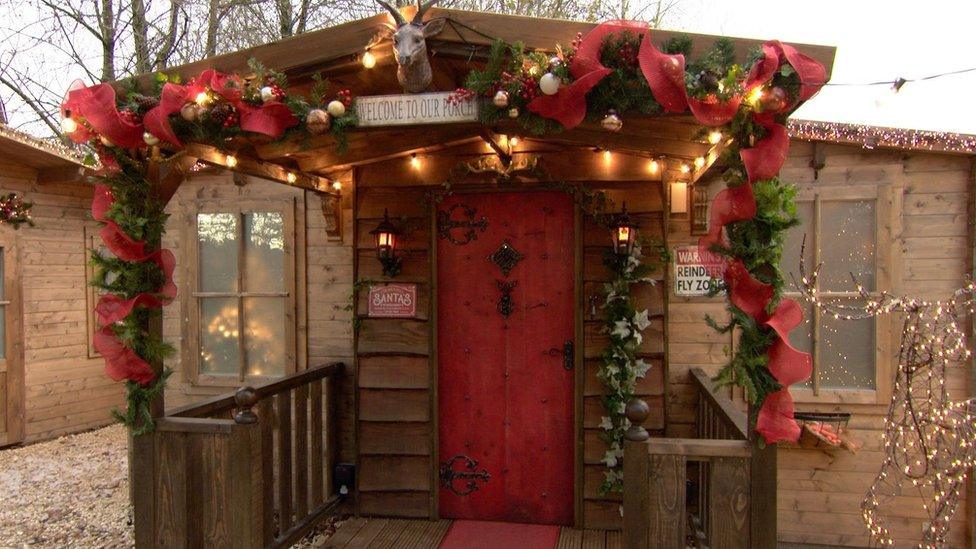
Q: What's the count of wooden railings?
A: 2